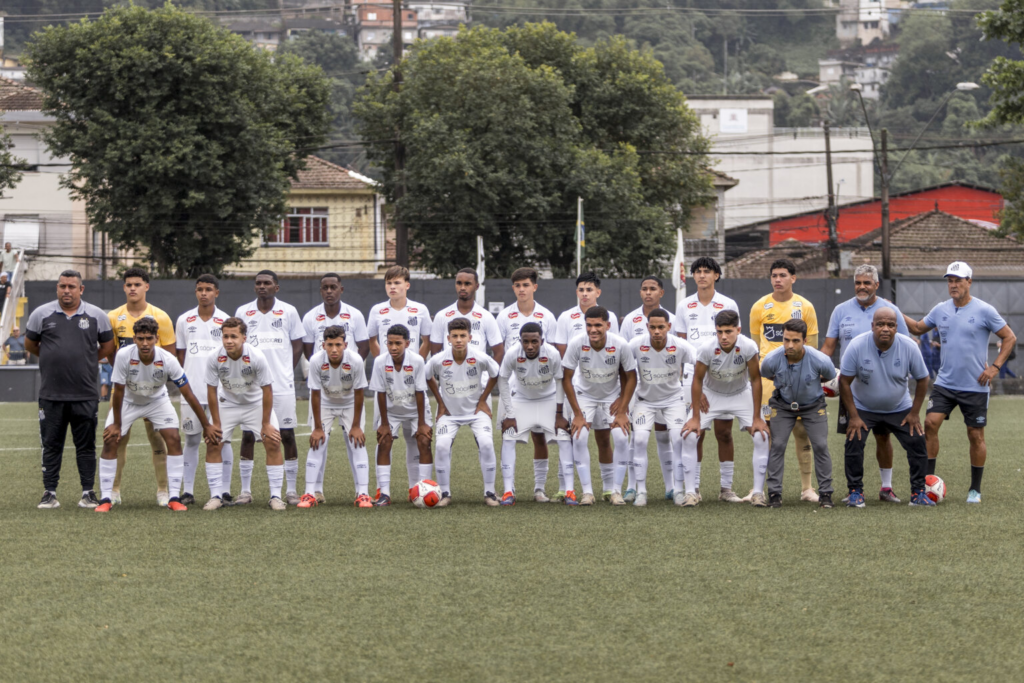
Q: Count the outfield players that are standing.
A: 9